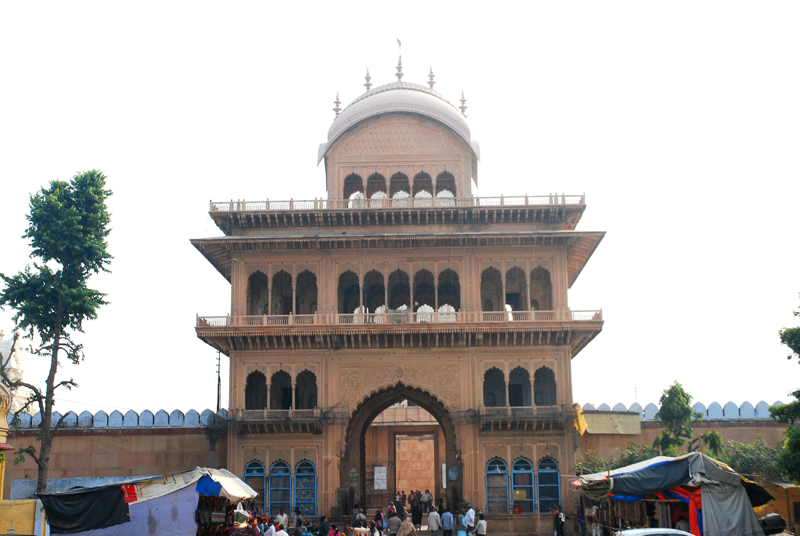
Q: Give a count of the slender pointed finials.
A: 5